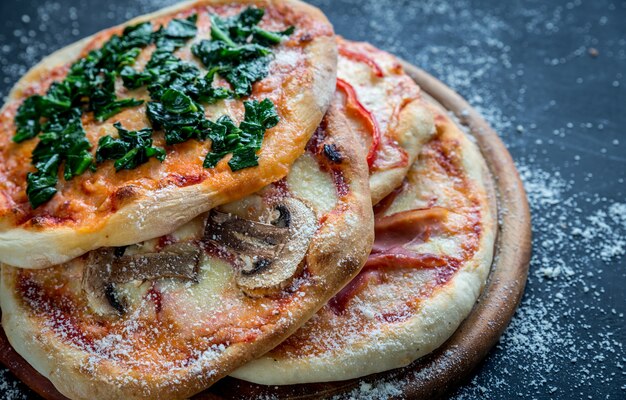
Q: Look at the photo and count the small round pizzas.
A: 4